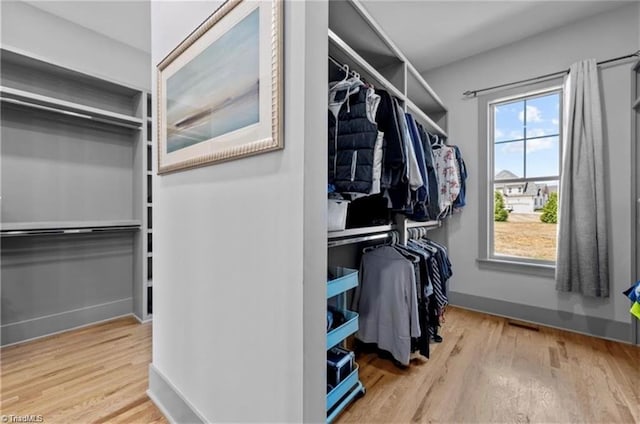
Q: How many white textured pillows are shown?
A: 0